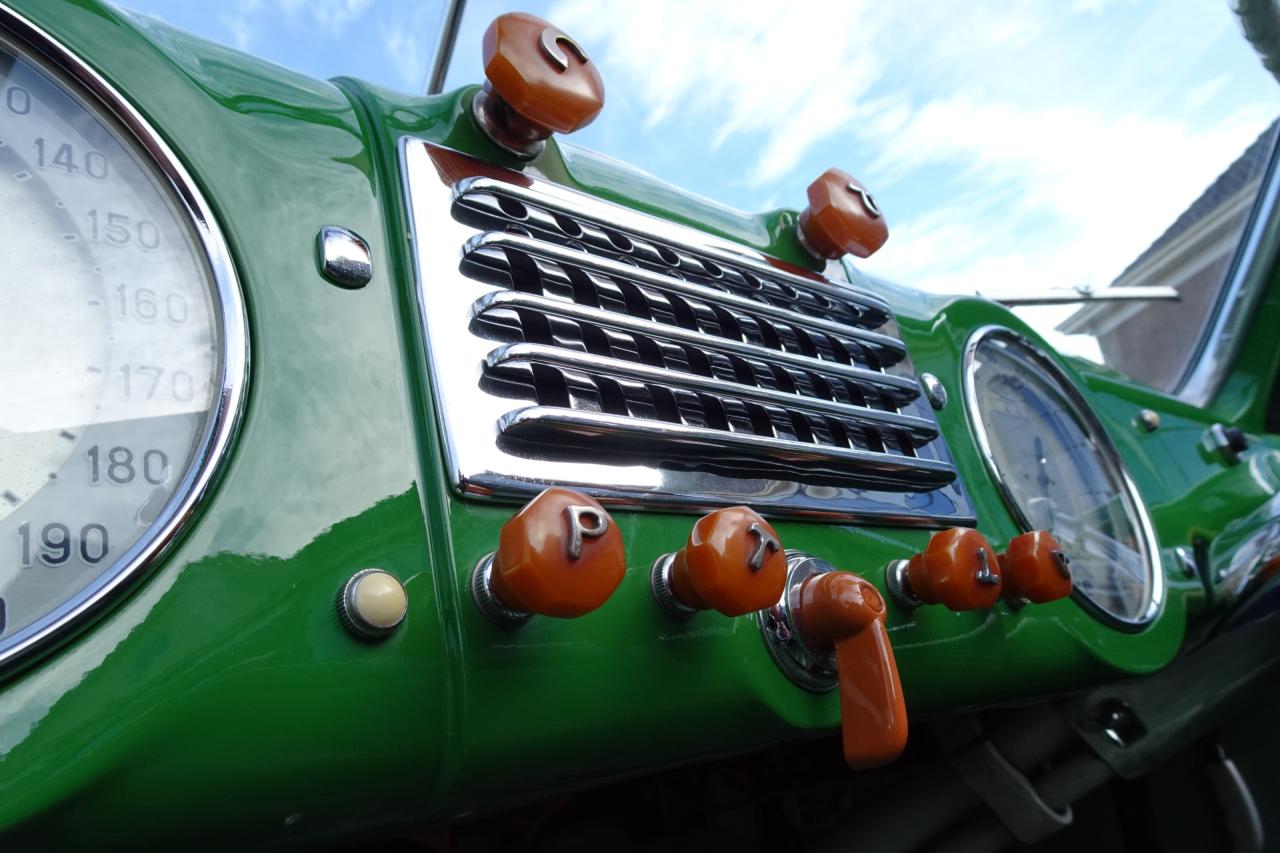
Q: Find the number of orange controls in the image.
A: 7